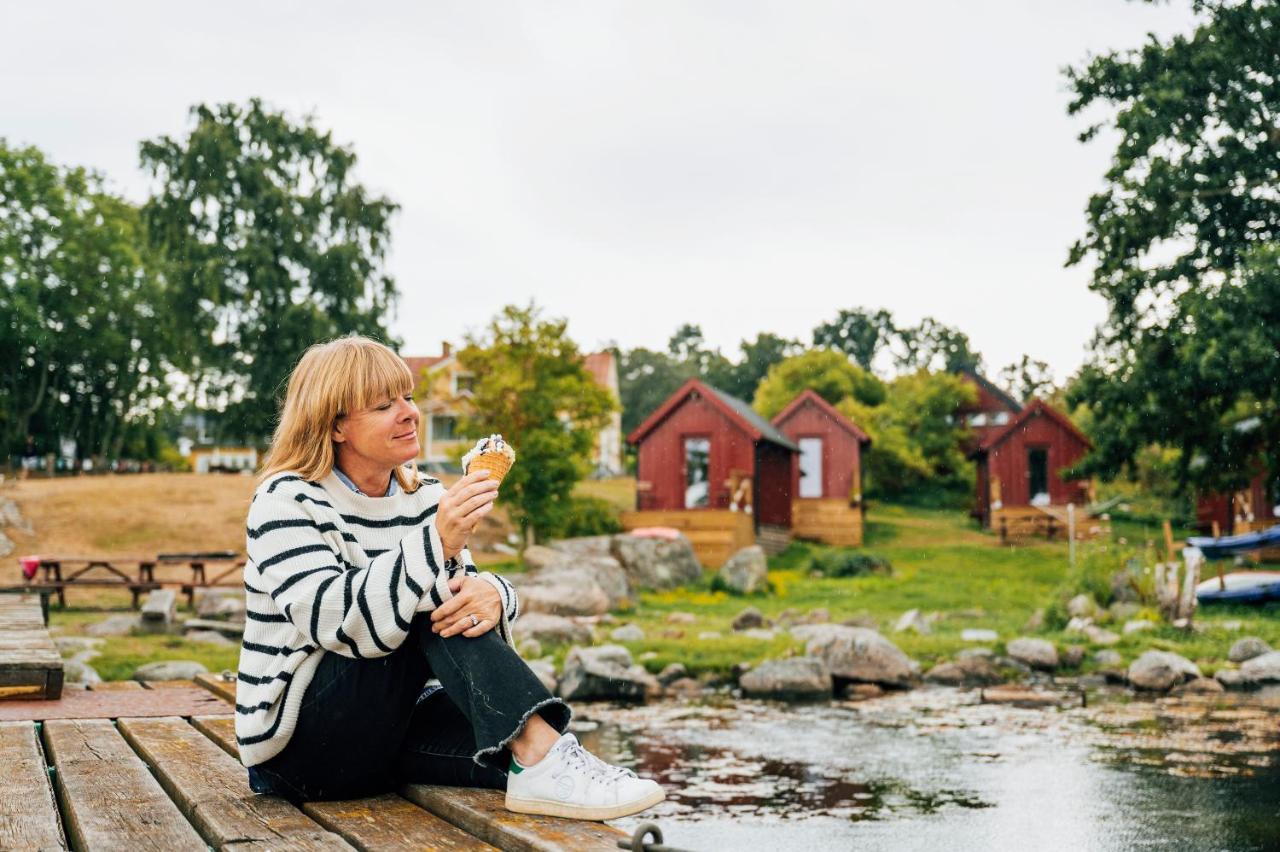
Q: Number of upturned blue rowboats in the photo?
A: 2